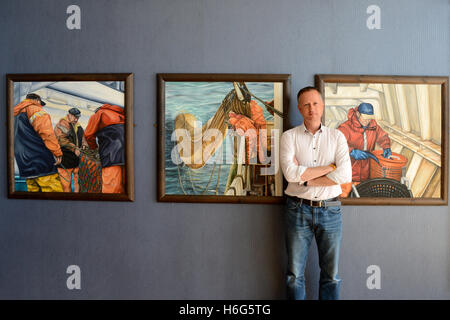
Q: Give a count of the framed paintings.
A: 3